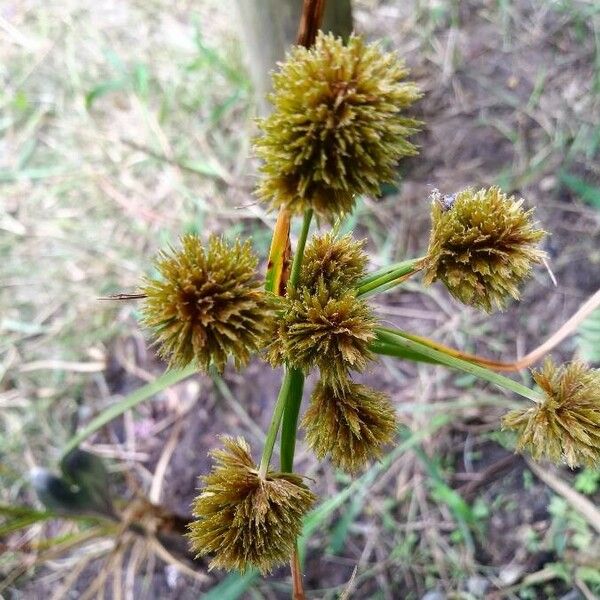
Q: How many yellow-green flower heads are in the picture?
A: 8